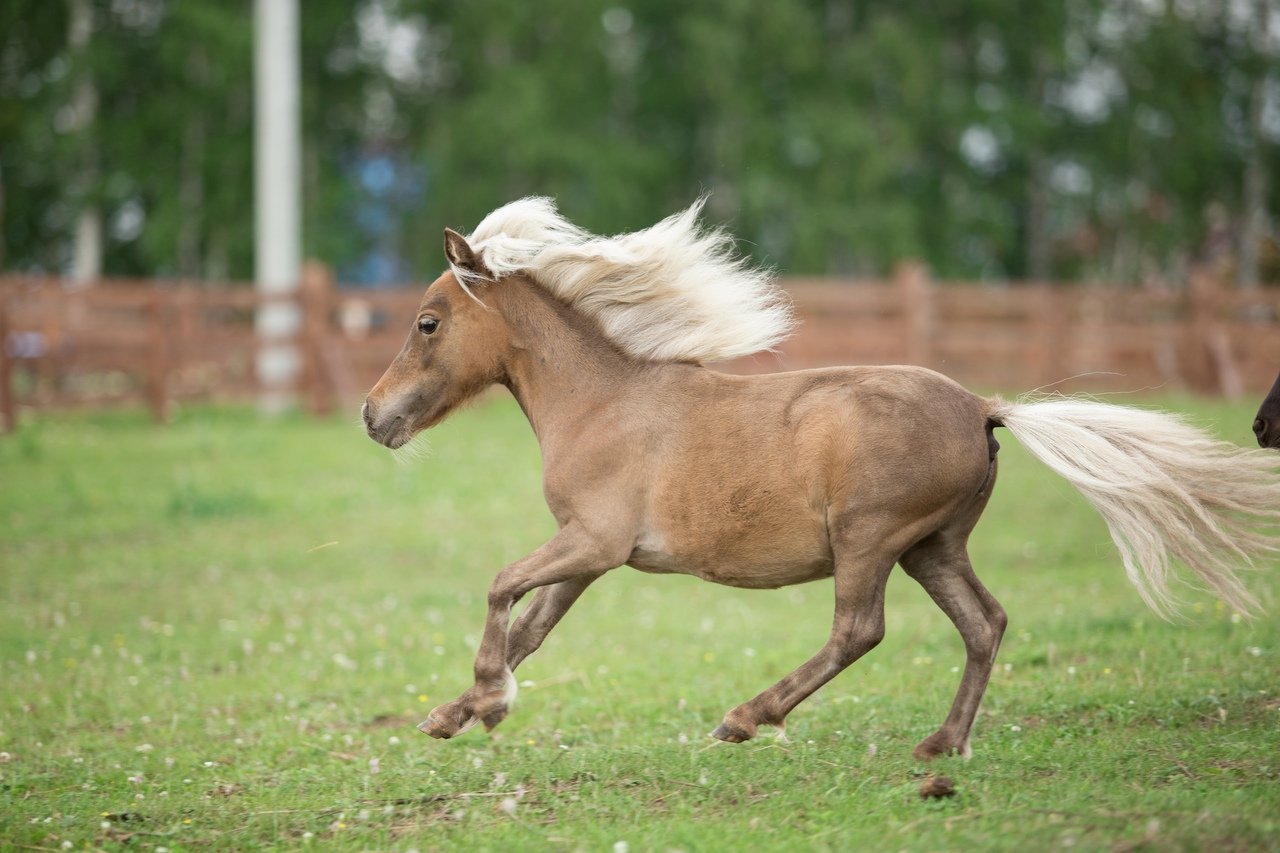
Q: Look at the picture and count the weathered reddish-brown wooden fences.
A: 1